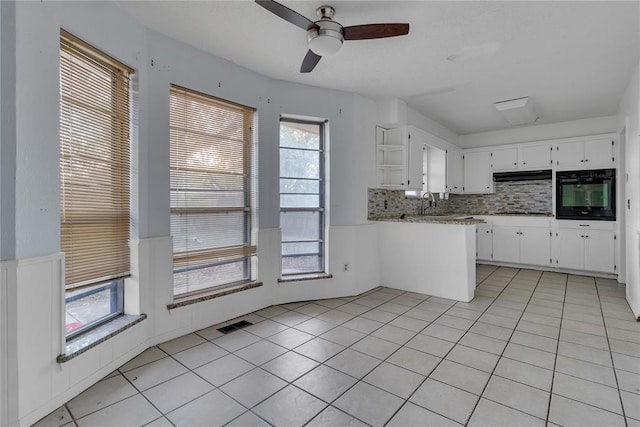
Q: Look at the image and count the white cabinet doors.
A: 12